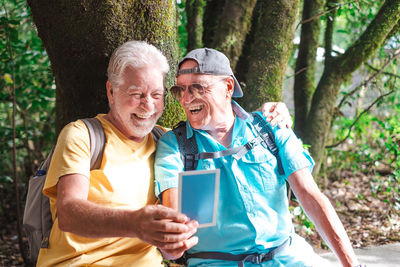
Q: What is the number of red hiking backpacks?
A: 0